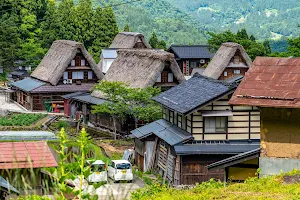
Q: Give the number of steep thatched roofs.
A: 4